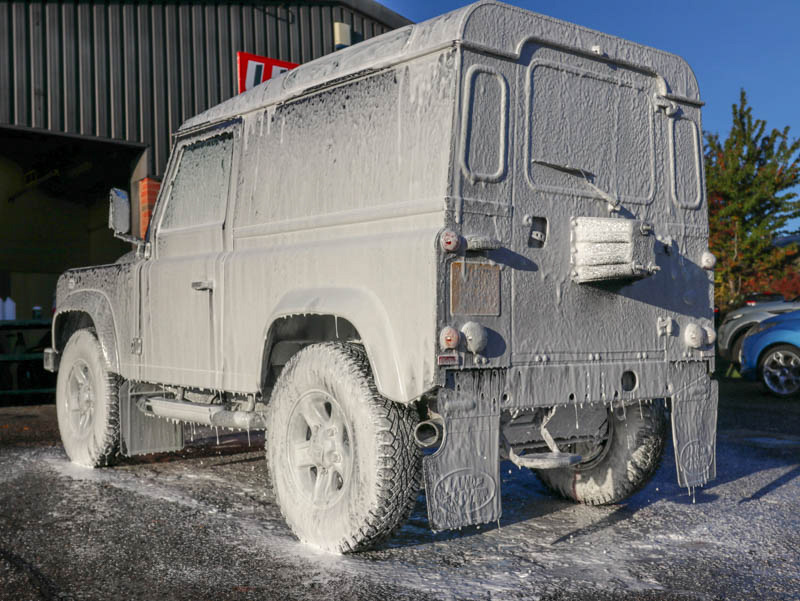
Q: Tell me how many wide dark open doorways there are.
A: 1